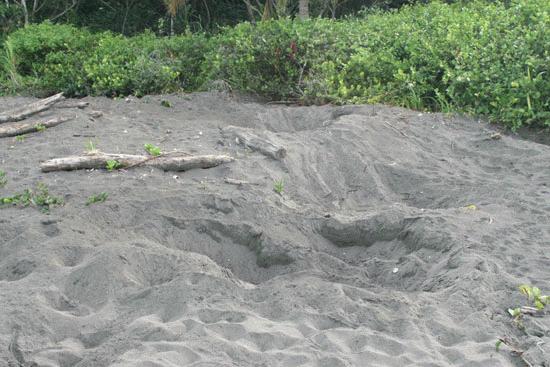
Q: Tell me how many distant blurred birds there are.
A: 0